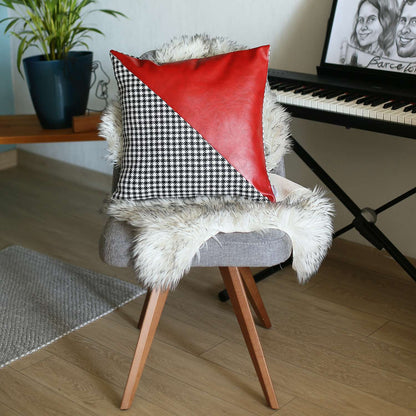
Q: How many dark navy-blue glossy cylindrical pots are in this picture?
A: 1